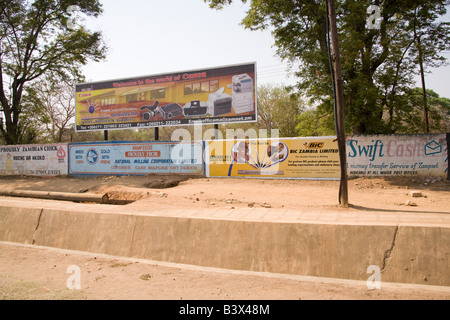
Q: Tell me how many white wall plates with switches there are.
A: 0